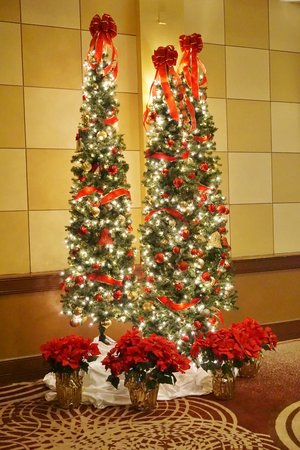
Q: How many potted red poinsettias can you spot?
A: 4